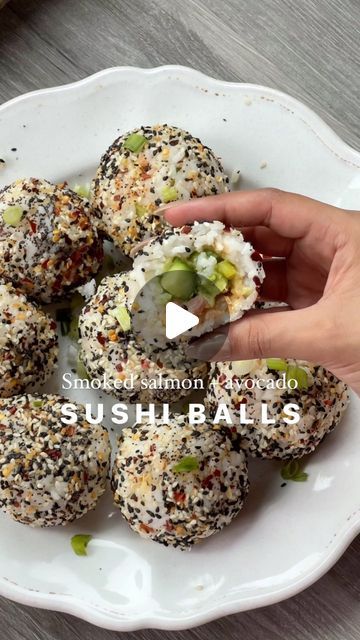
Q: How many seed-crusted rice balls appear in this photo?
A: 8